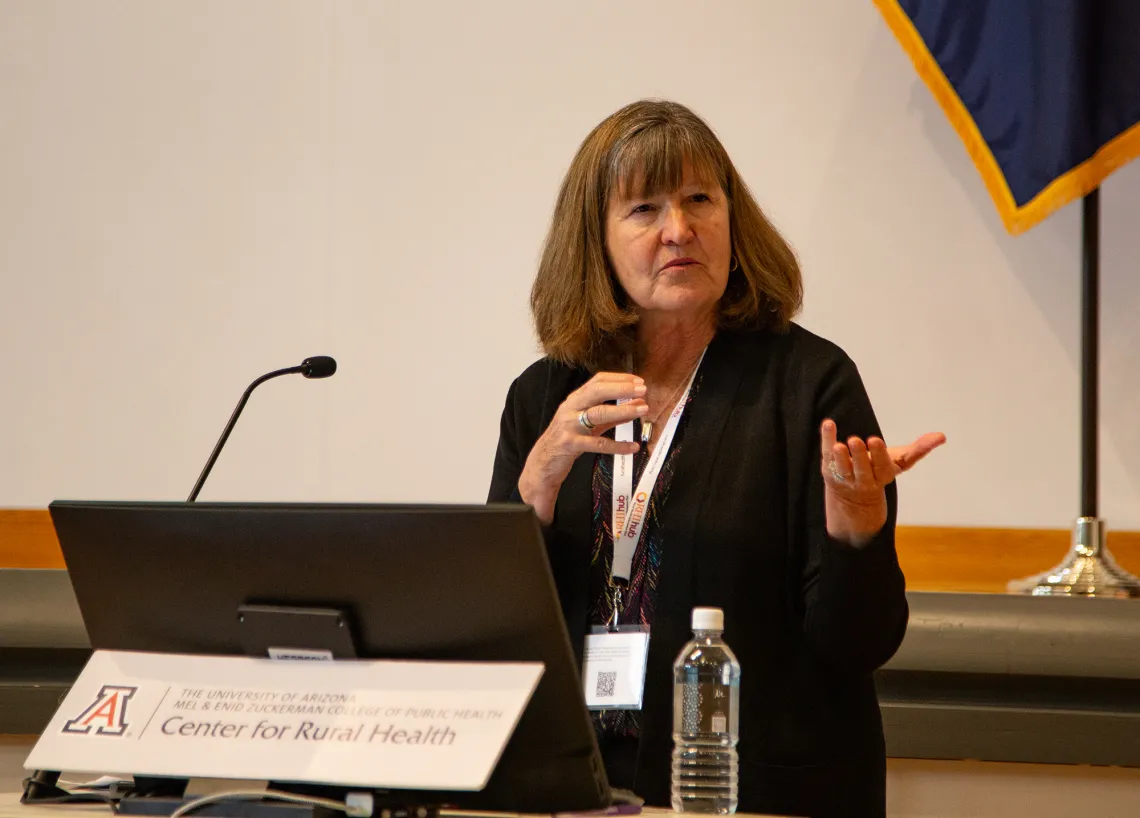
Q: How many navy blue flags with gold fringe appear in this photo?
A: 1